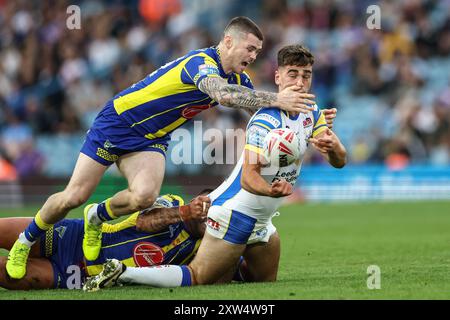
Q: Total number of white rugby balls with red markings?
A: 1